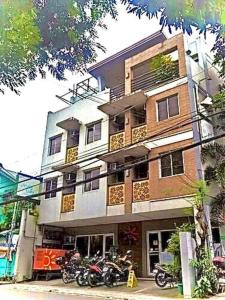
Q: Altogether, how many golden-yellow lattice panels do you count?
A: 6